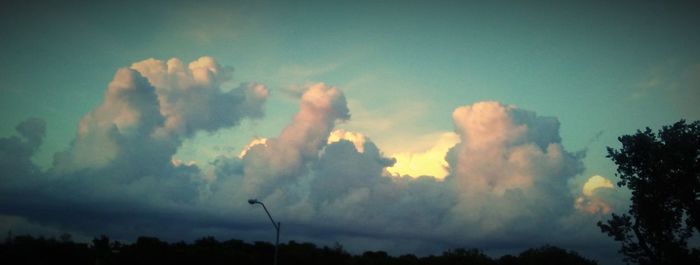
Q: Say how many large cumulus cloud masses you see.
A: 3